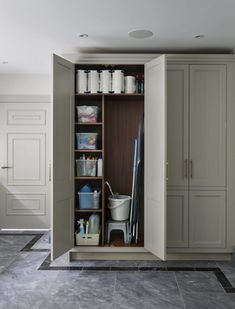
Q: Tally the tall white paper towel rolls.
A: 4